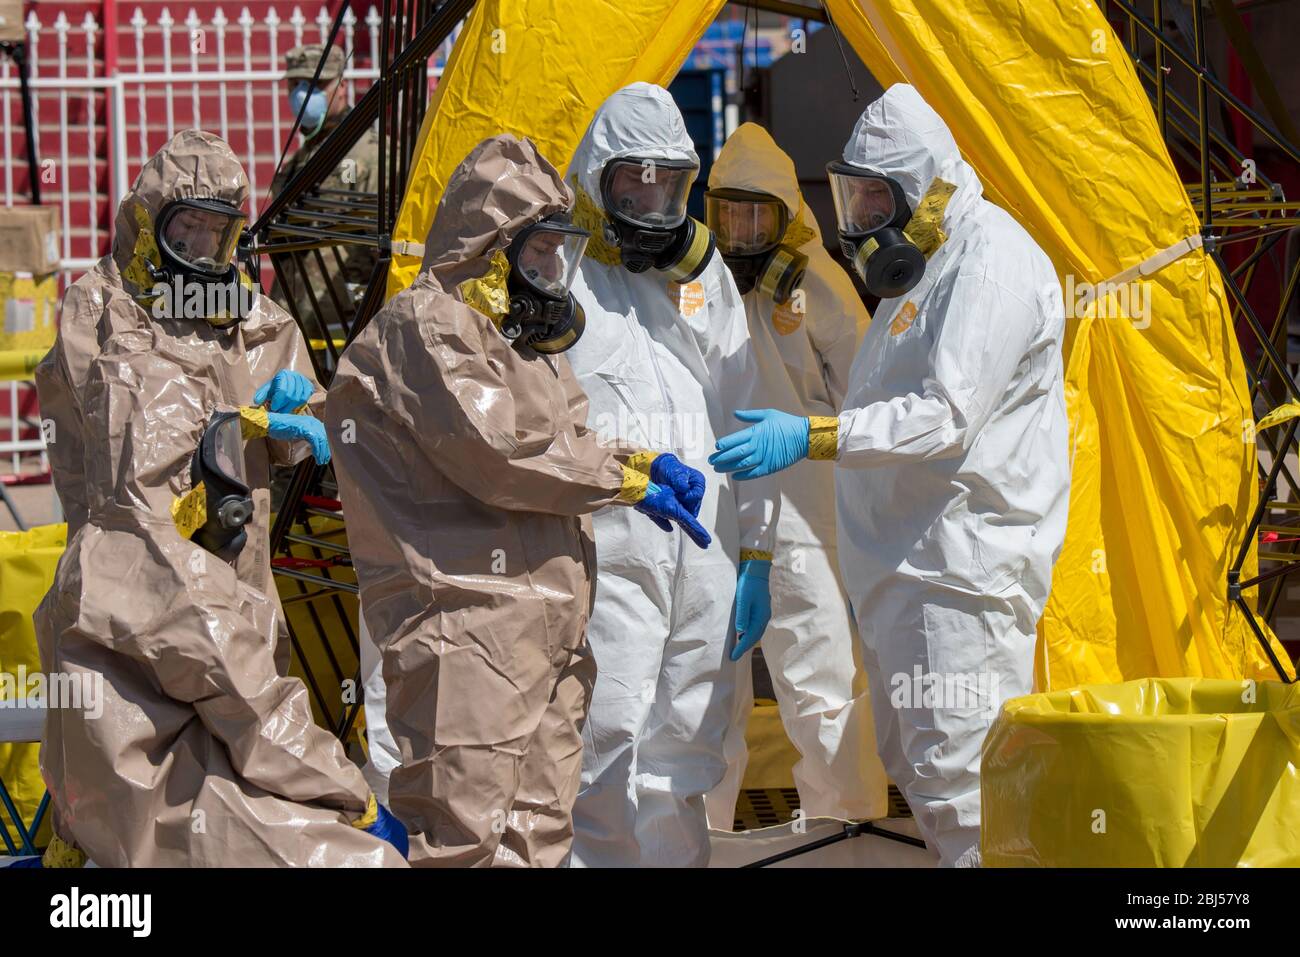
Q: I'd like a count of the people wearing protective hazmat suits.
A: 6